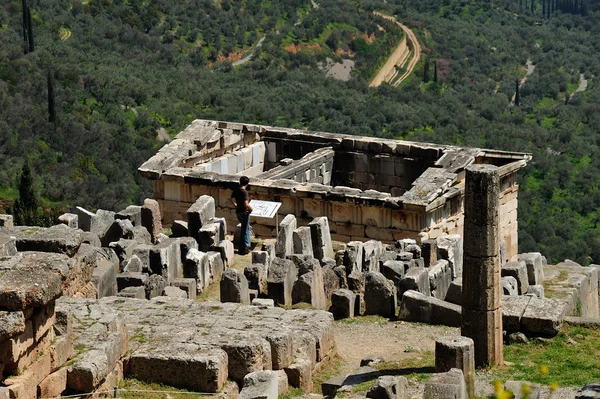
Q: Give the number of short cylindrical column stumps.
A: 1